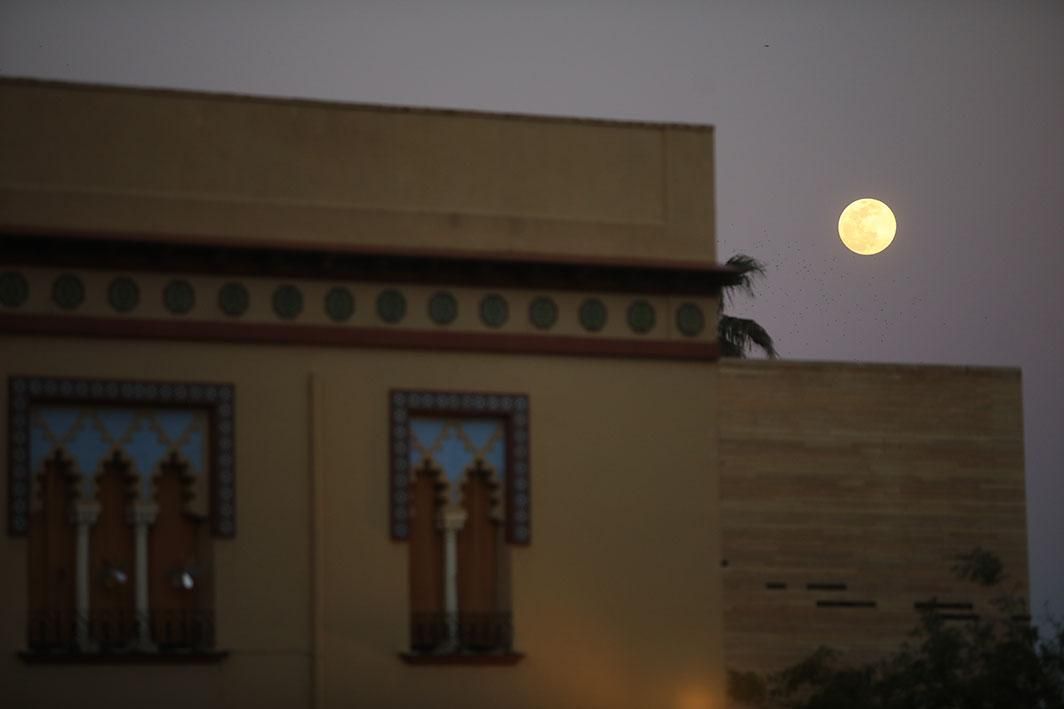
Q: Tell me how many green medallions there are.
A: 14